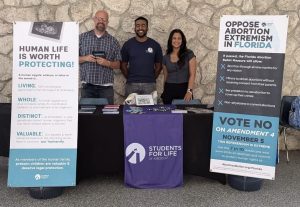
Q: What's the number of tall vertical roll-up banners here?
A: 2